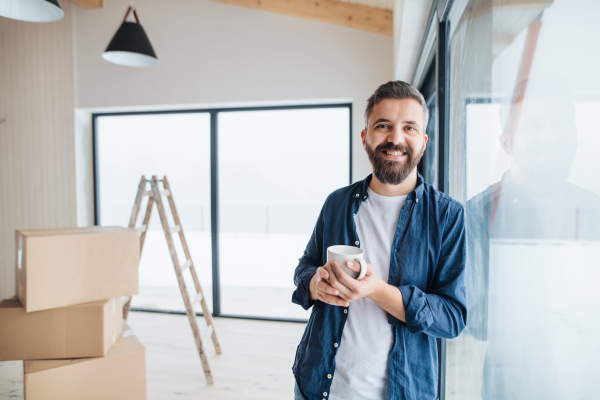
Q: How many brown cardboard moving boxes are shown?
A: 3